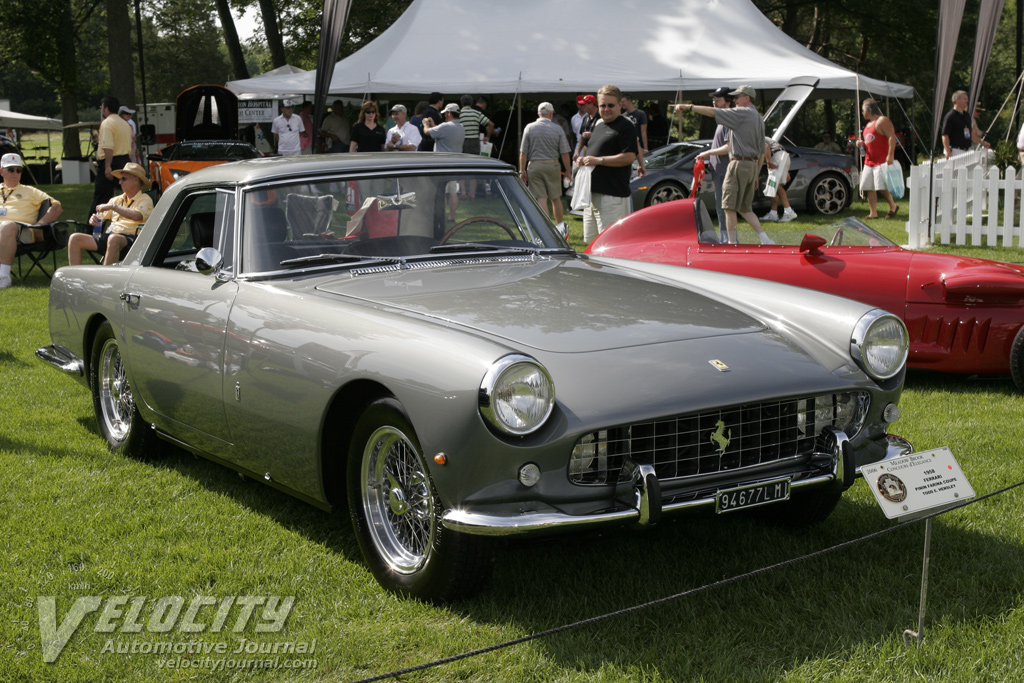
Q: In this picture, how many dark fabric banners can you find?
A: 3